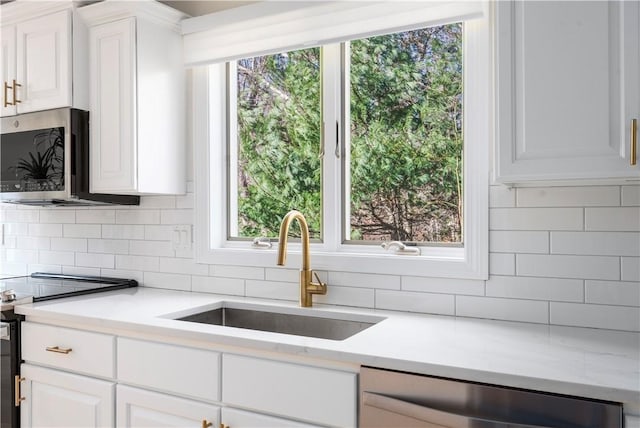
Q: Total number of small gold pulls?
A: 7